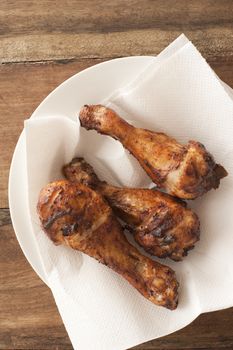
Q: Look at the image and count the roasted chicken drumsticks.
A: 3